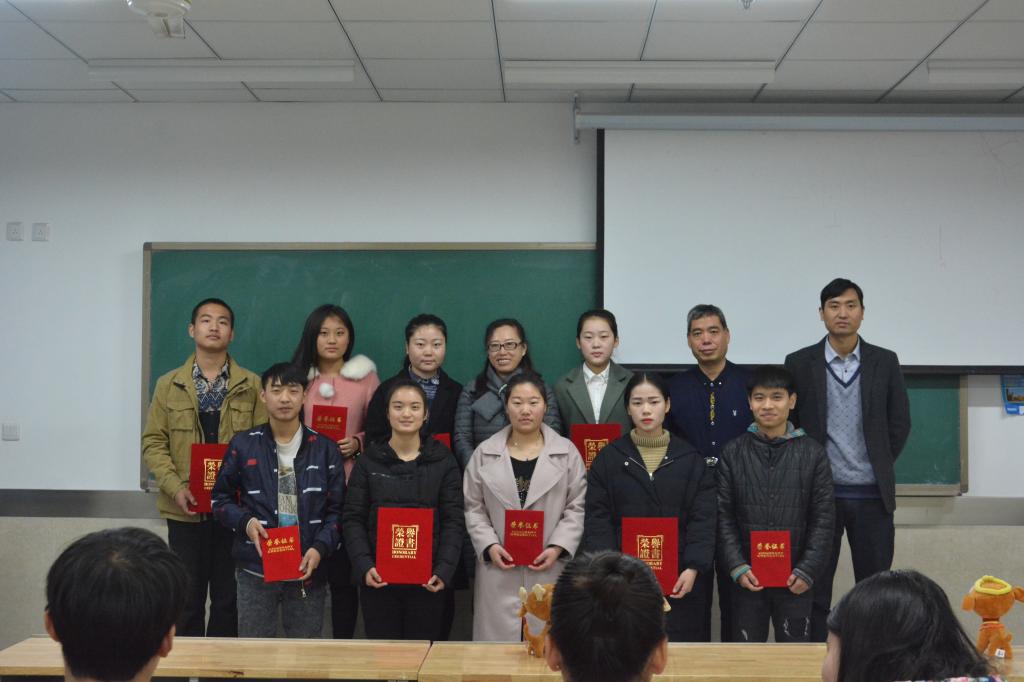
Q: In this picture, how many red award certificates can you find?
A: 9